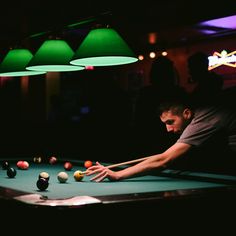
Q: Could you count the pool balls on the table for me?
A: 12